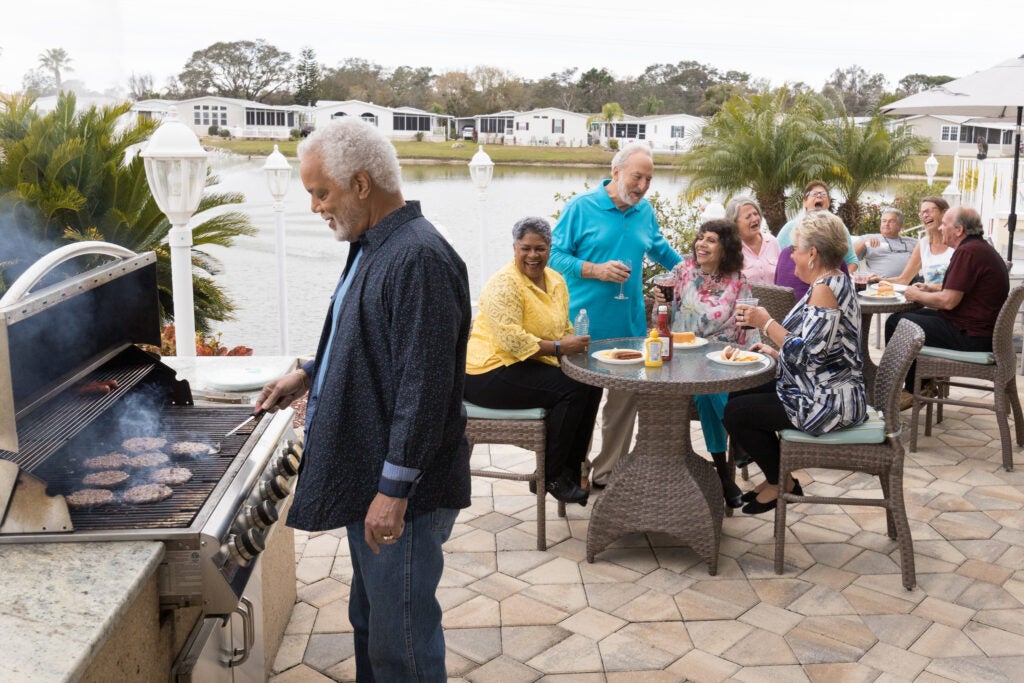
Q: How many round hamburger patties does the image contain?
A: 8